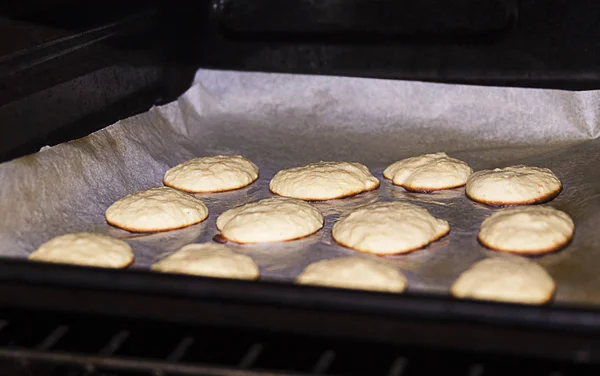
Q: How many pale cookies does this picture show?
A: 12